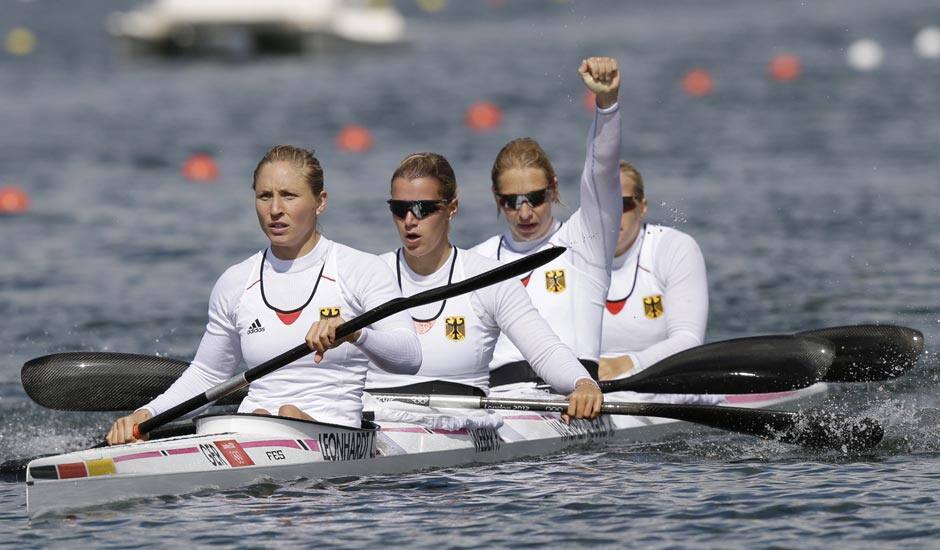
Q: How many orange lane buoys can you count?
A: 7